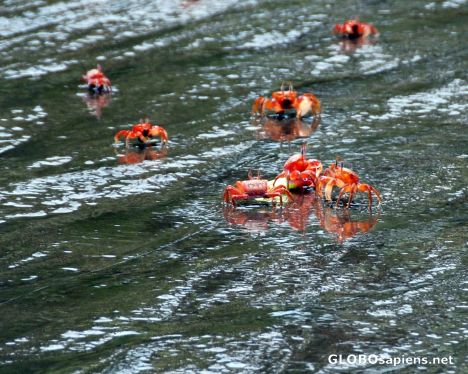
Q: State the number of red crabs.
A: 7